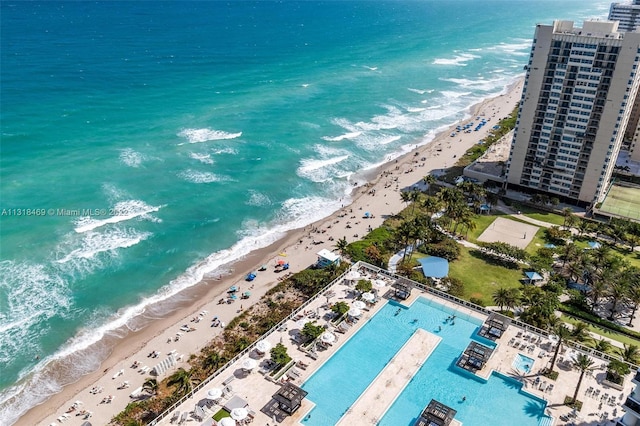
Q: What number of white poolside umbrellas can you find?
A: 14